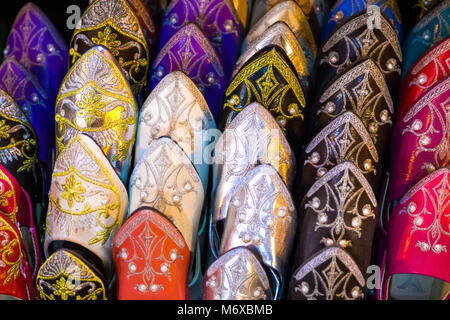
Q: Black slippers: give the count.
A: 9